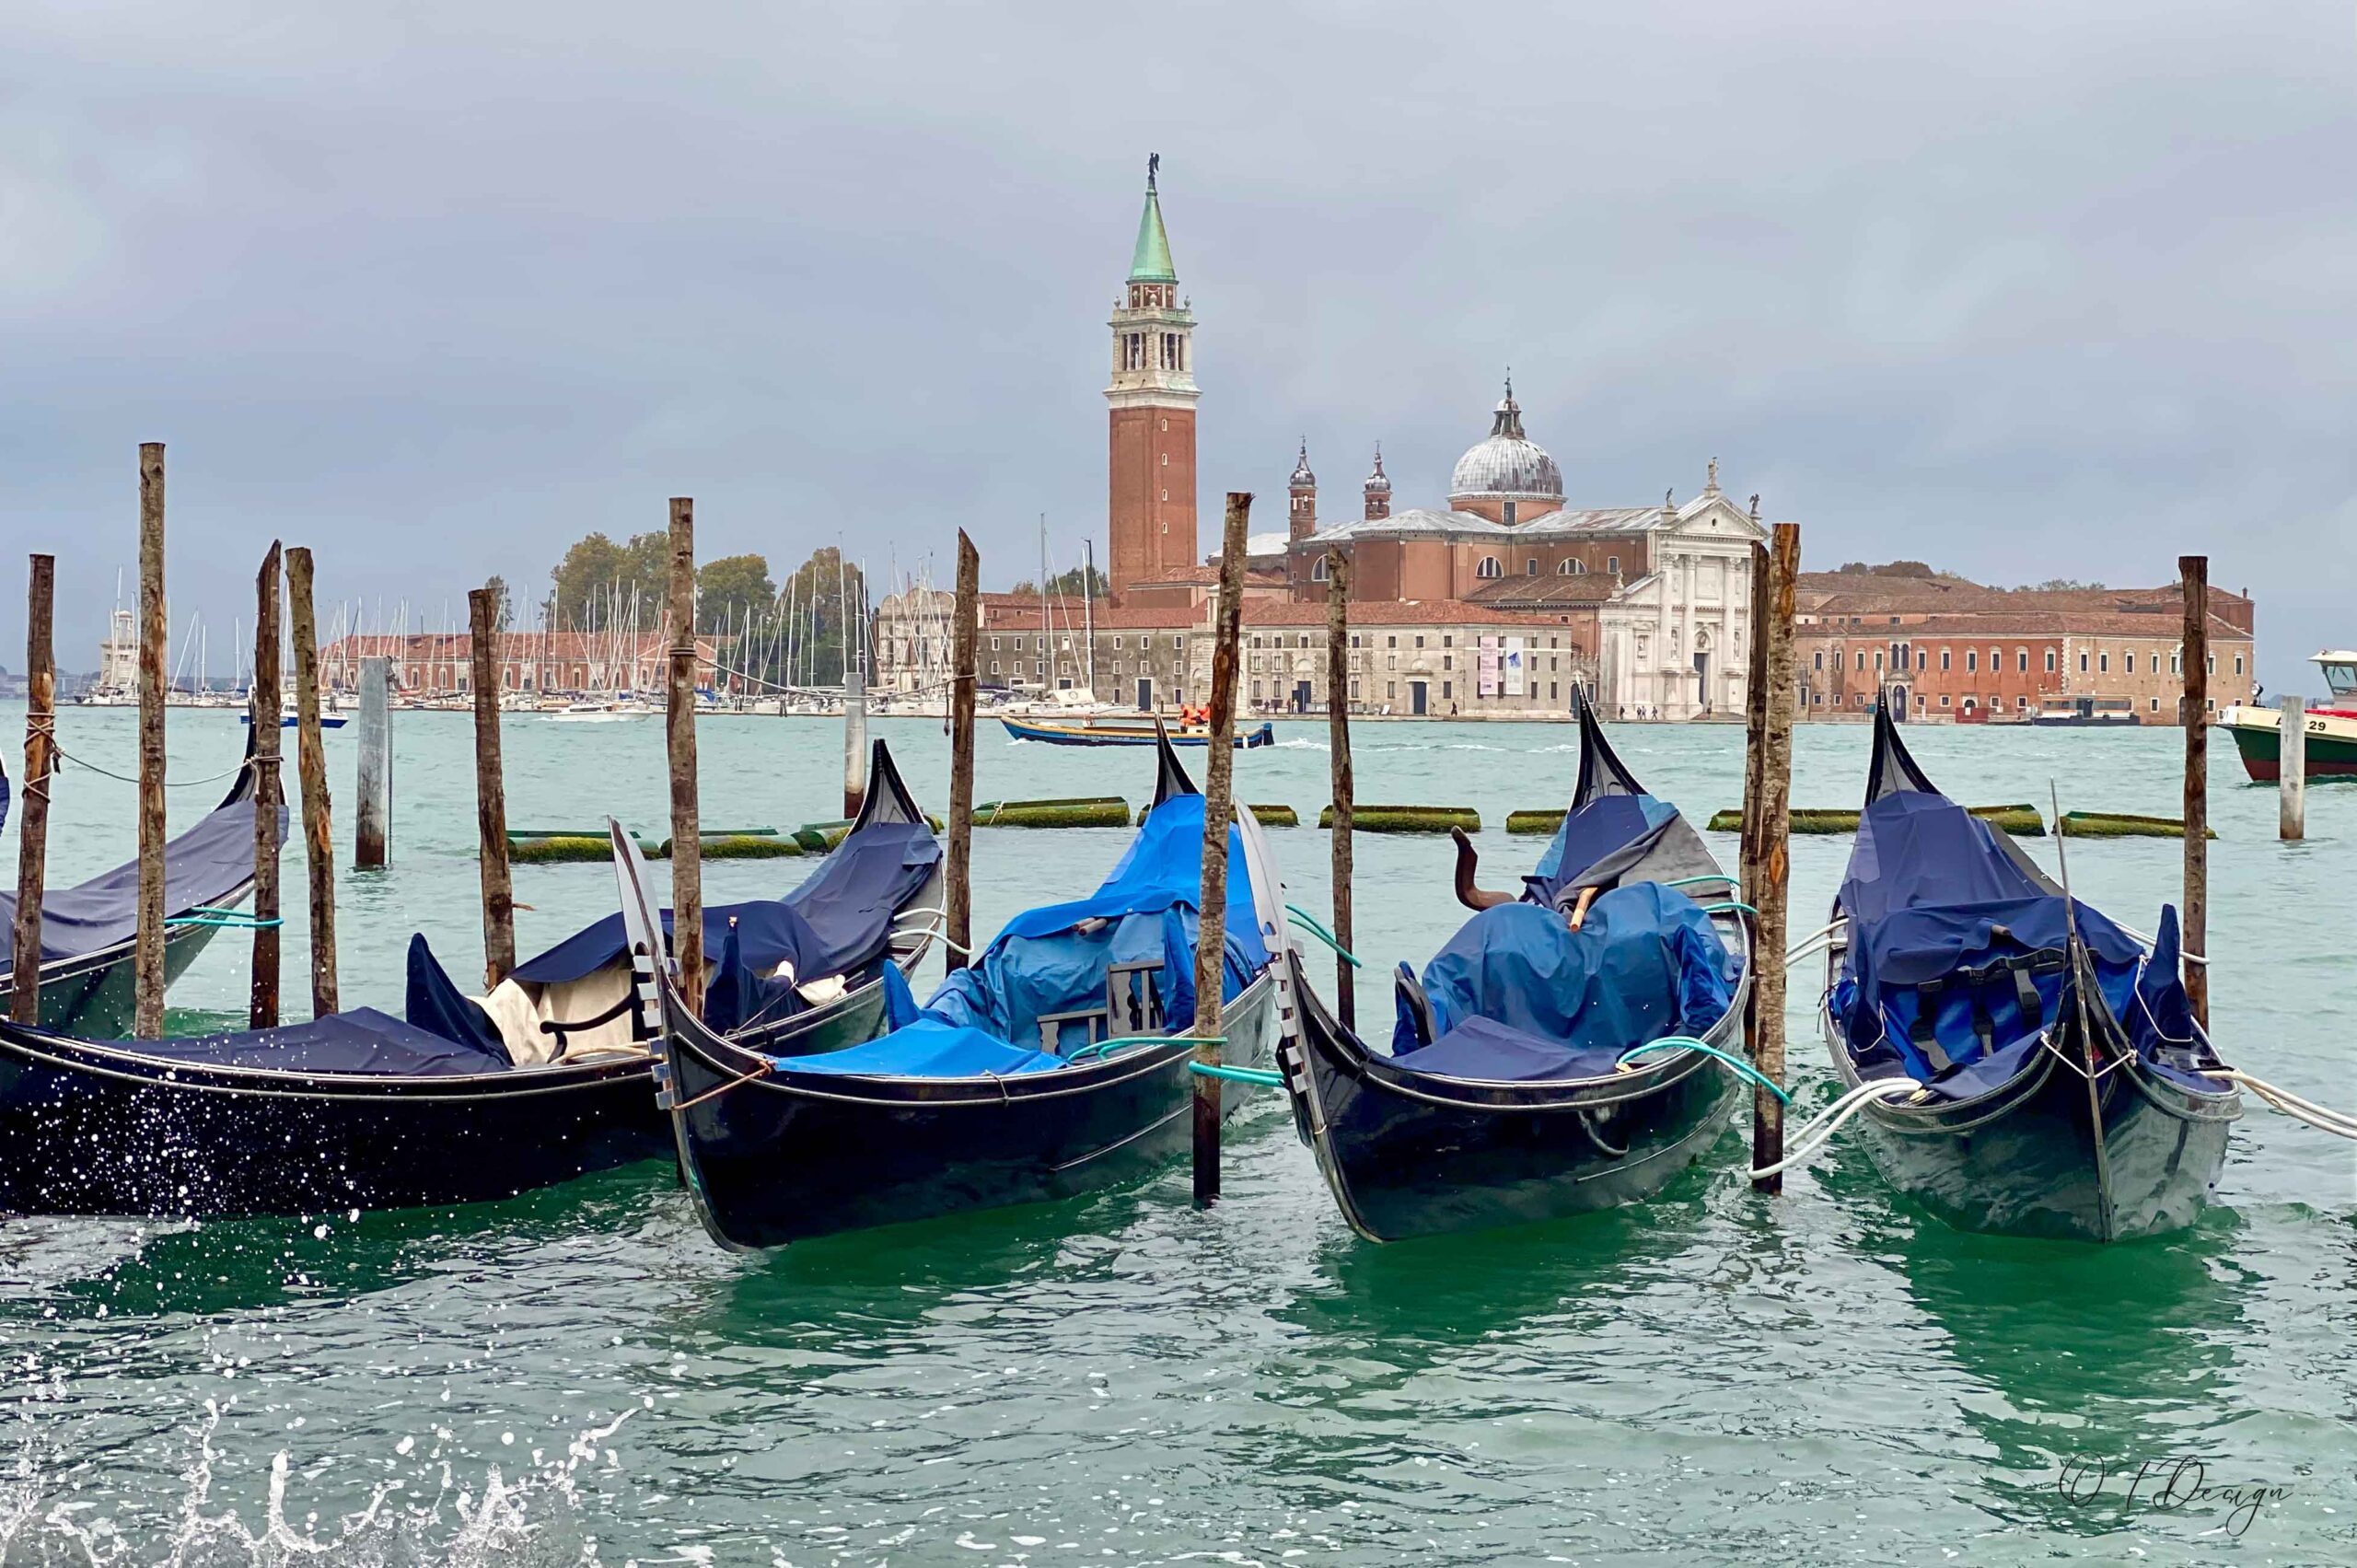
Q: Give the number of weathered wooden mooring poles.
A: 12